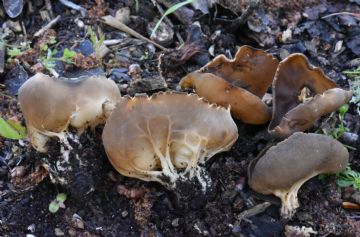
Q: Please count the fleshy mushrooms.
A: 5